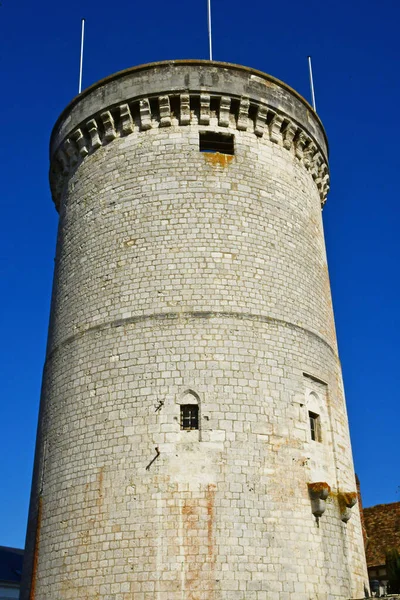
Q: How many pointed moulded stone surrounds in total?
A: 2